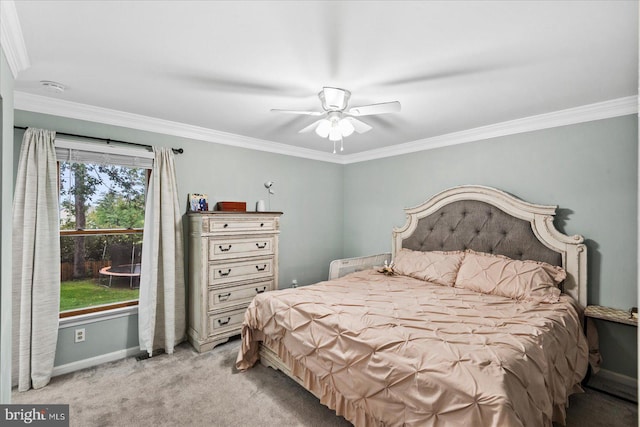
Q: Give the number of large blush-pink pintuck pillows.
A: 2